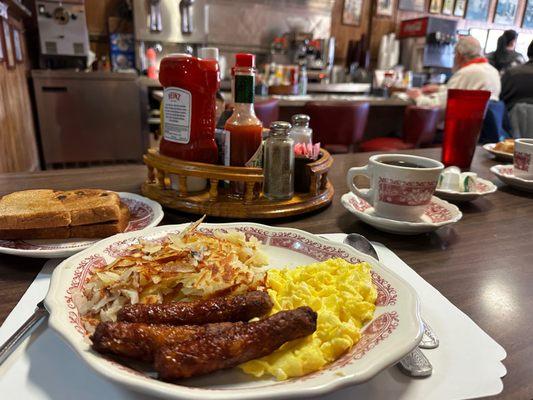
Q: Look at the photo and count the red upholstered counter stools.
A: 3